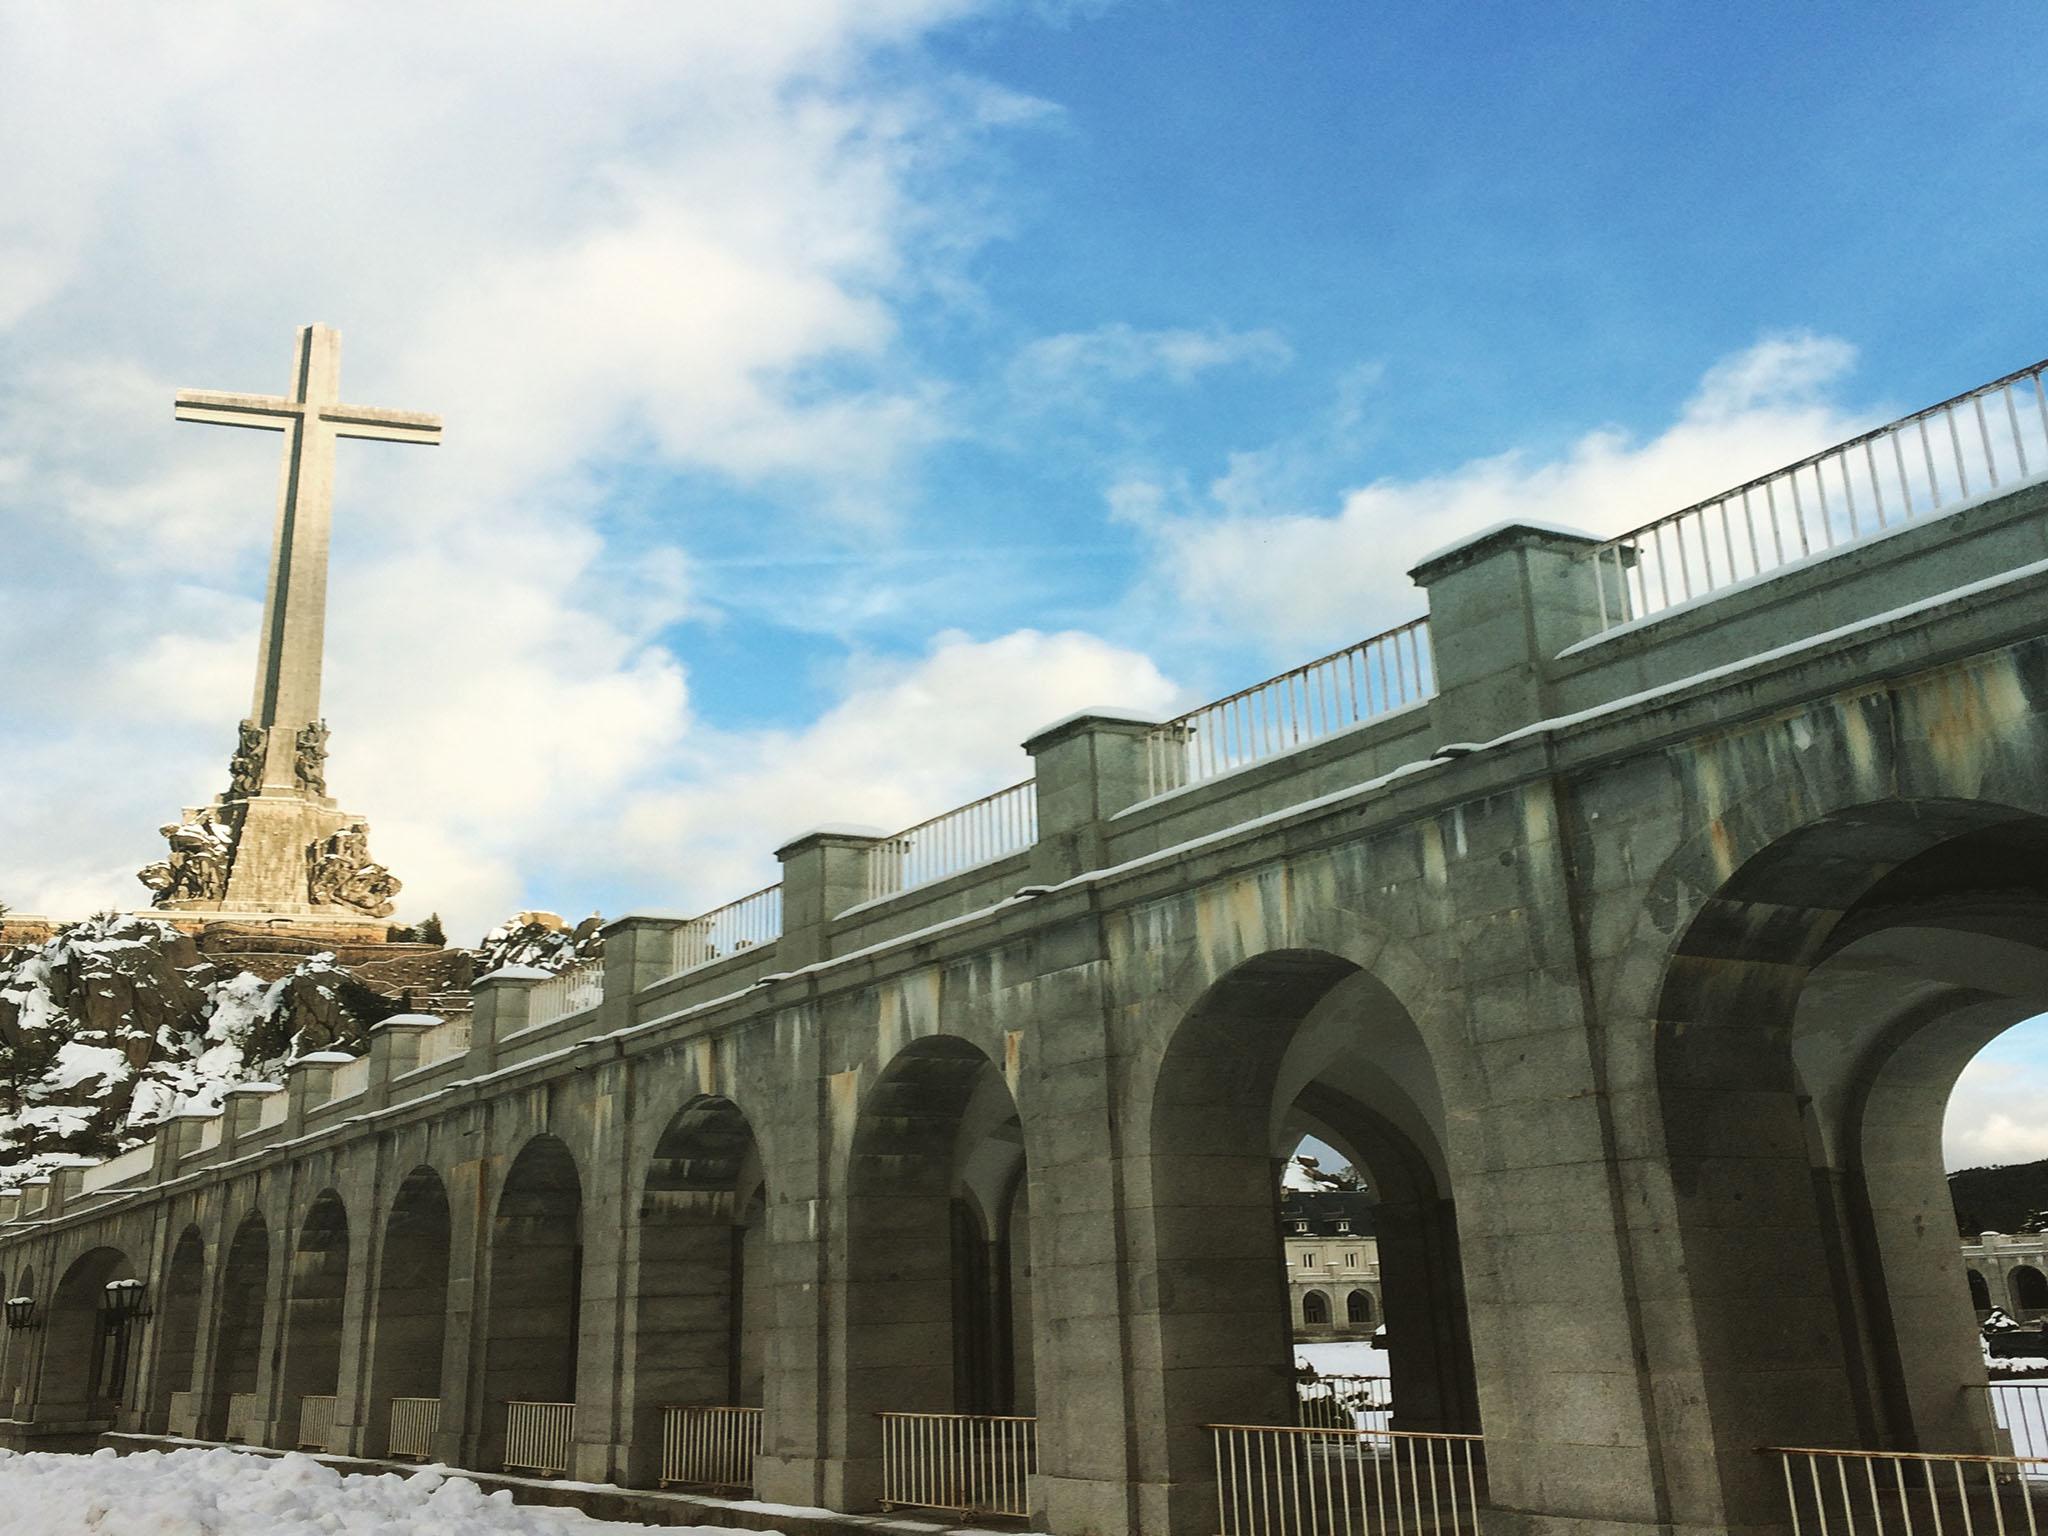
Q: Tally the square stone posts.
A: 12